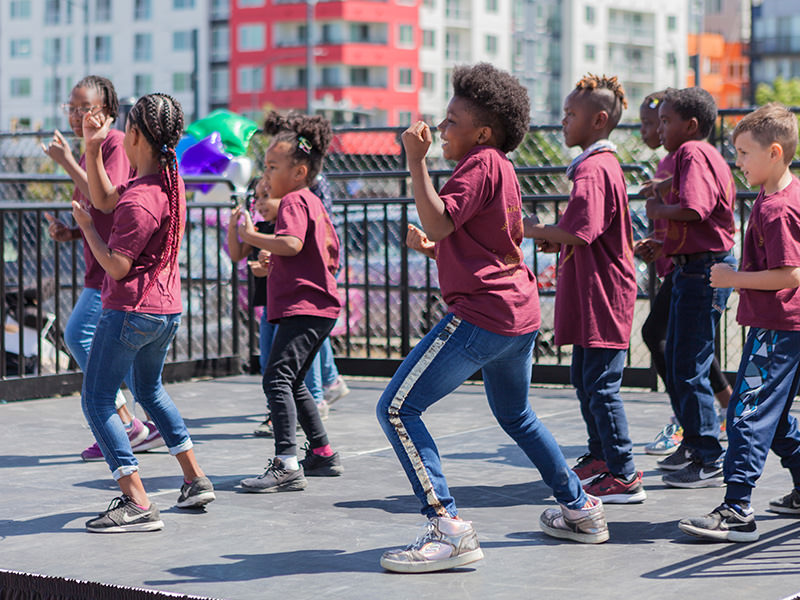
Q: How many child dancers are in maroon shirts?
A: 8